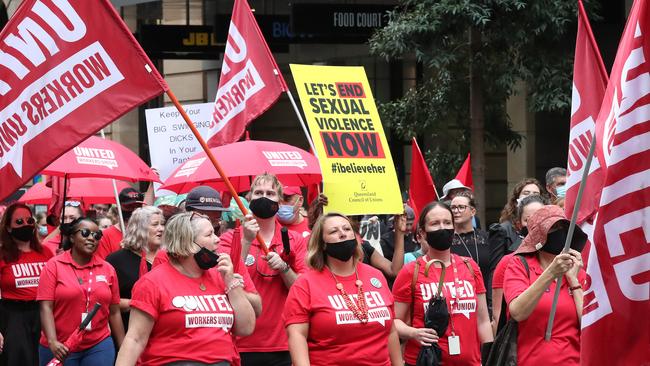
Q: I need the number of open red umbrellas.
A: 3